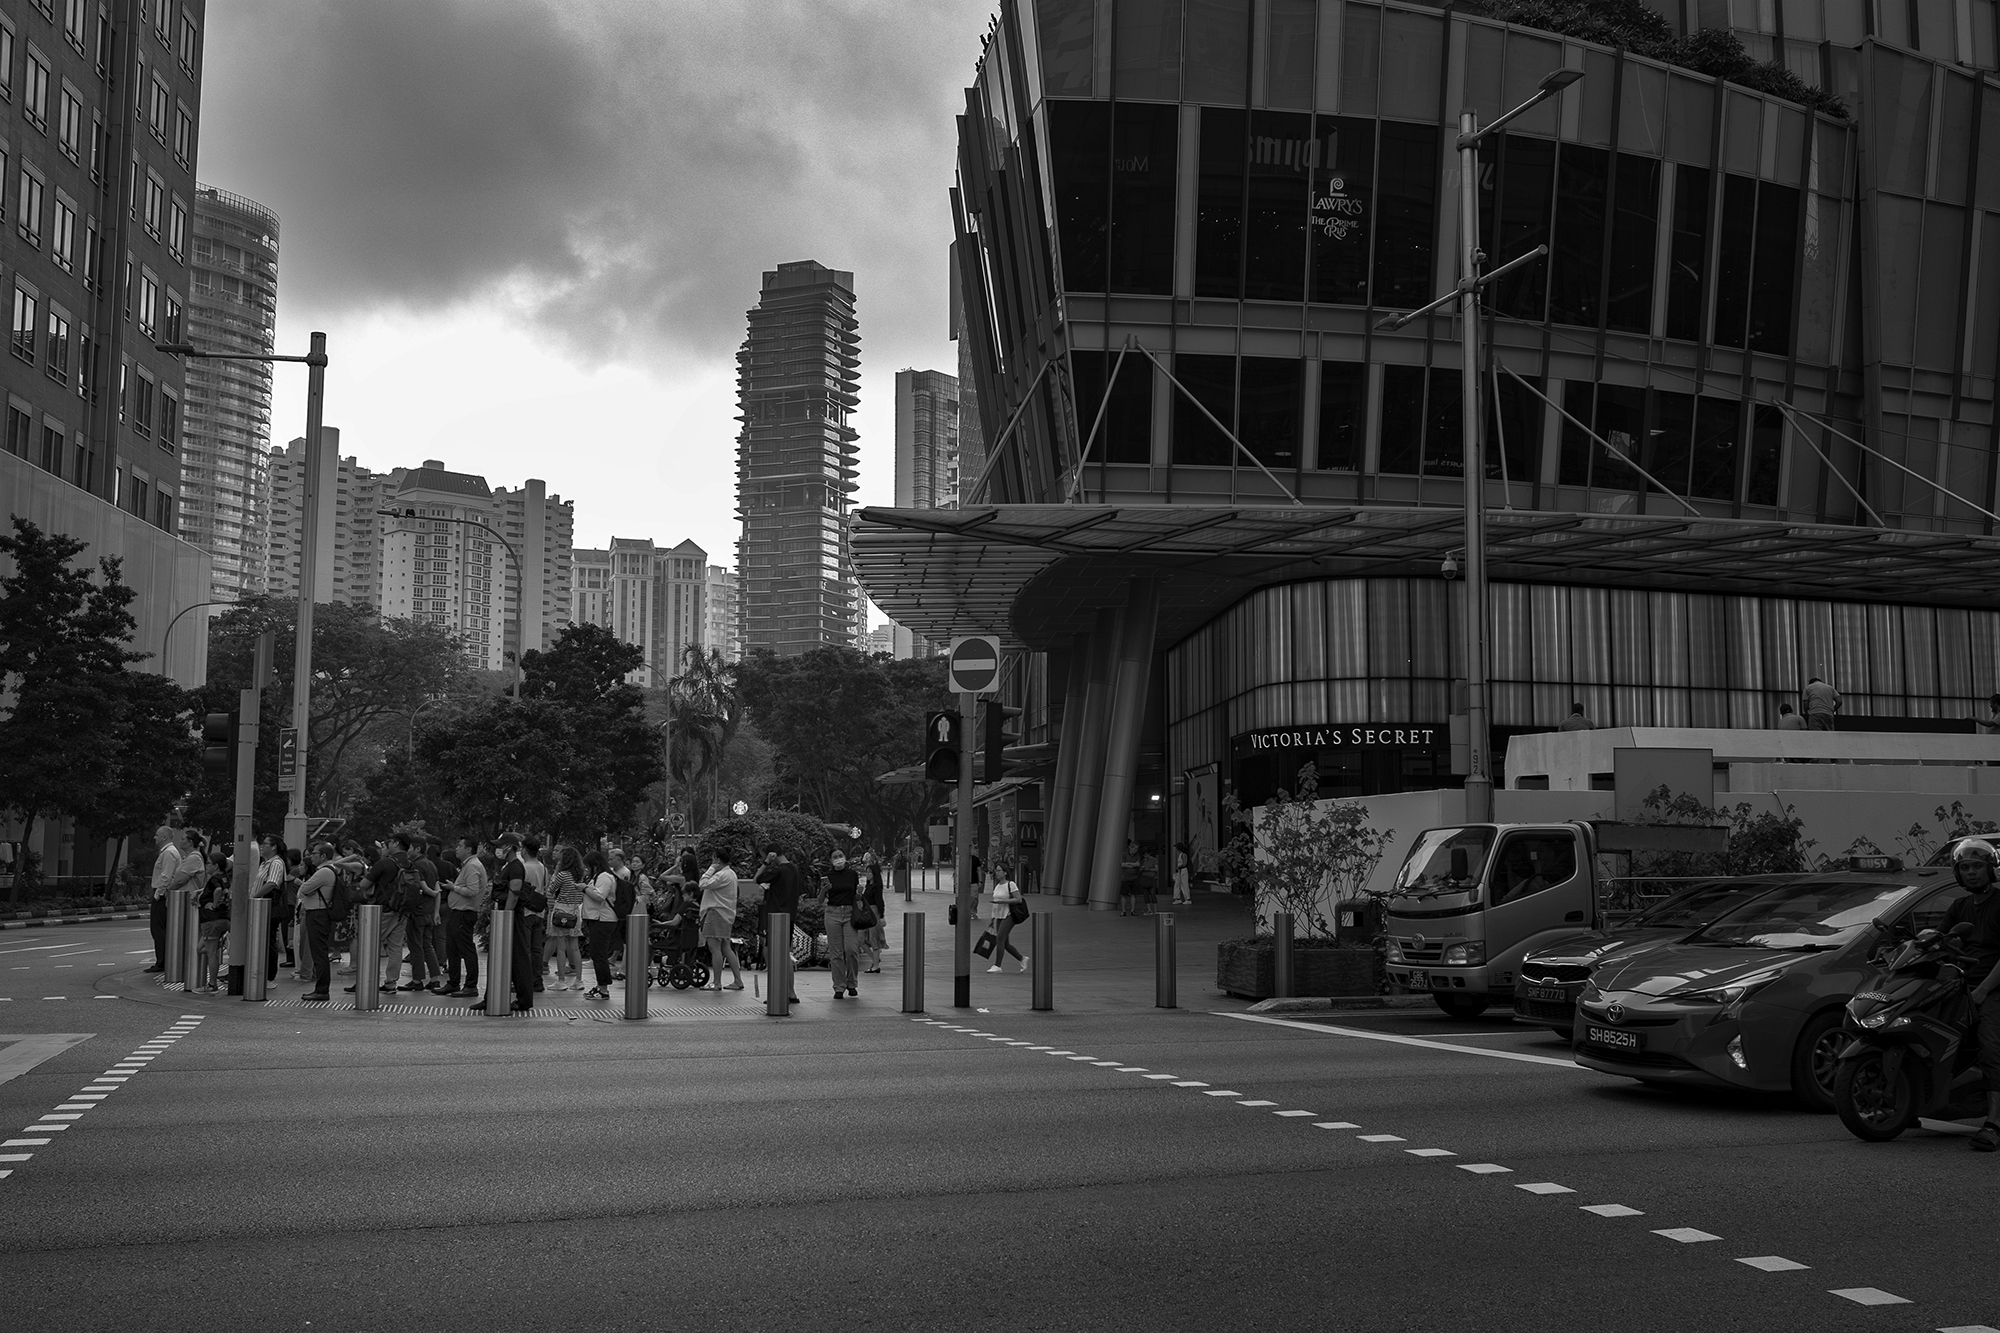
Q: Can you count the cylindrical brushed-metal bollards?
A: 11